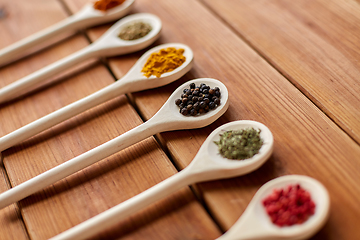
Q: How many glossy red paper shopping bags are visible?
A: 0